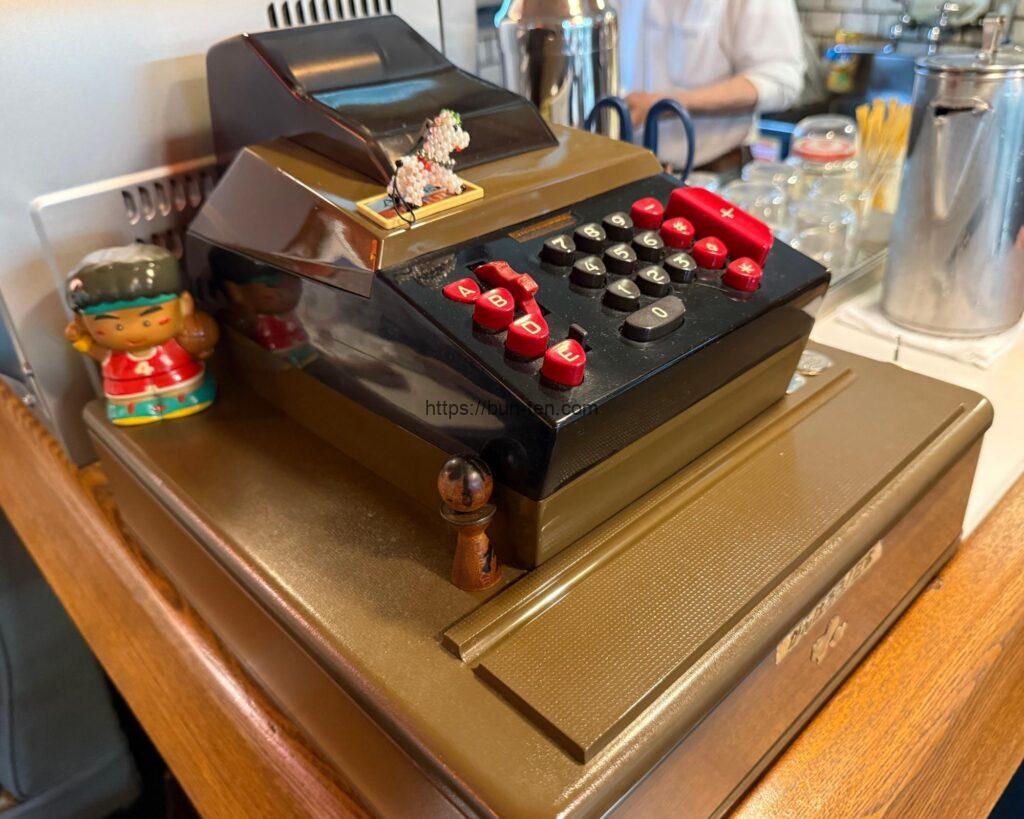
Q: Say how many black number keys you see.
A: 10